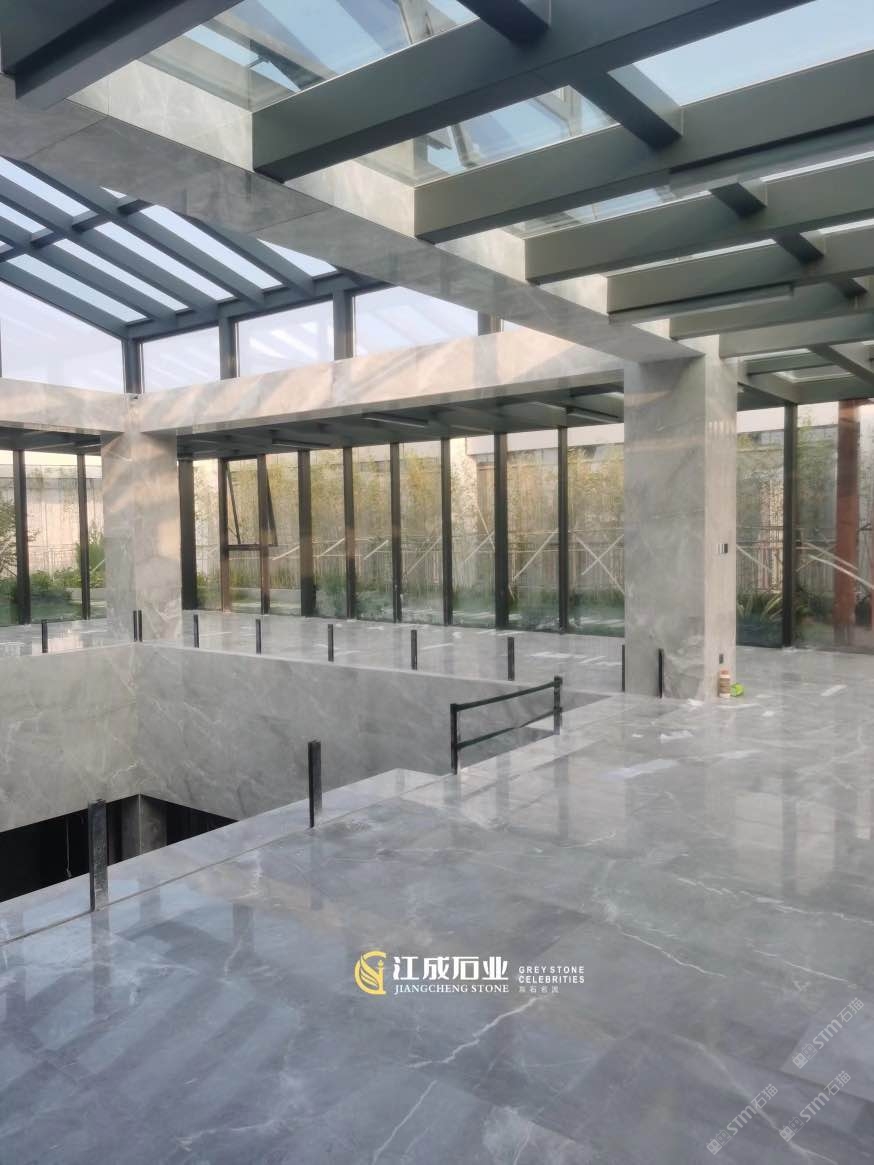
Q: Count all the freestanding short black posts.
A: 12